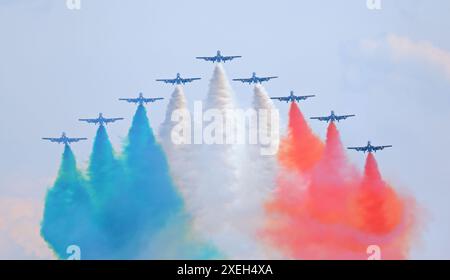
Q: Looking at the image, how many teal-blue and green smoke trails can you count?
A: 3